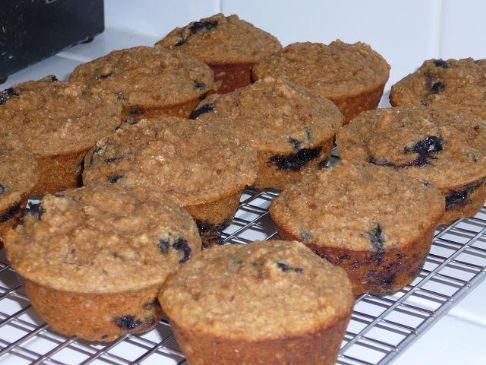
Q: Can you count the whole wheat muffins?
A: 12